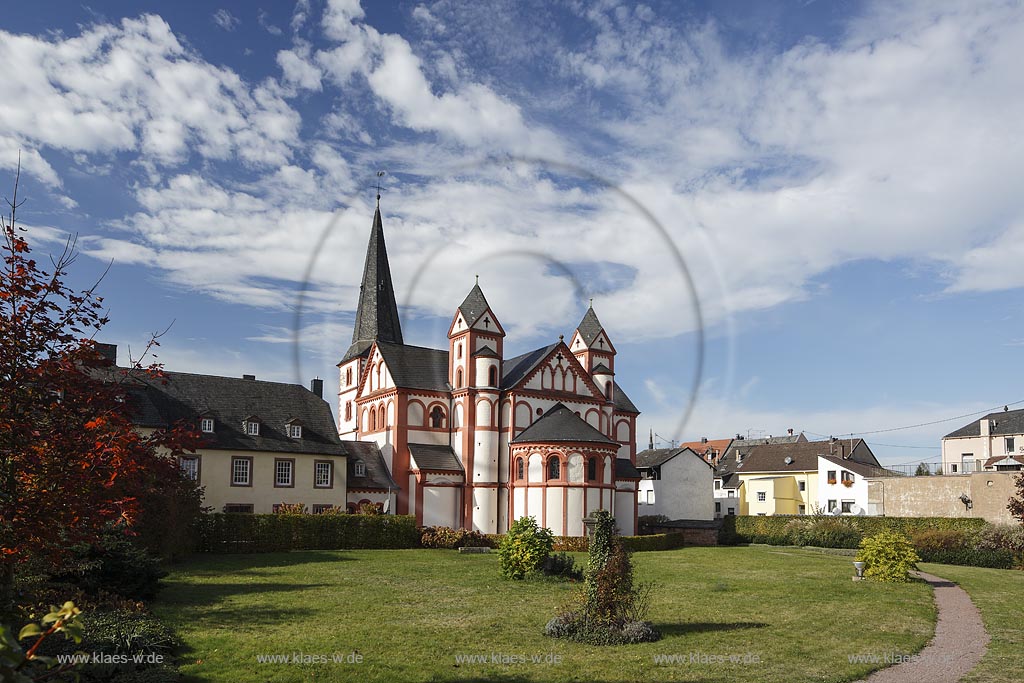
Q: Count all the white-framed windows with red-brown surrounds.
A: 4